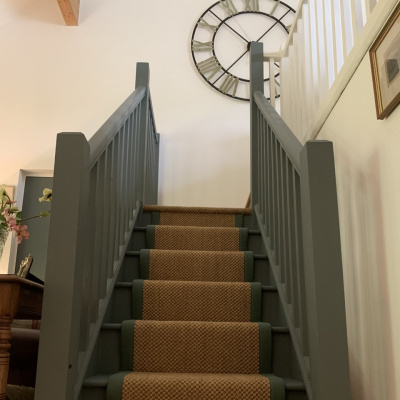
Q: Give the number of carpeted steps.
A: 6